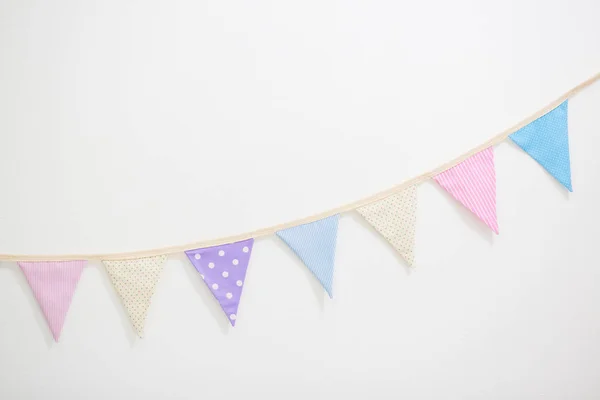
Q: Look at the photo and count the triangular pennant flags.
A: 7